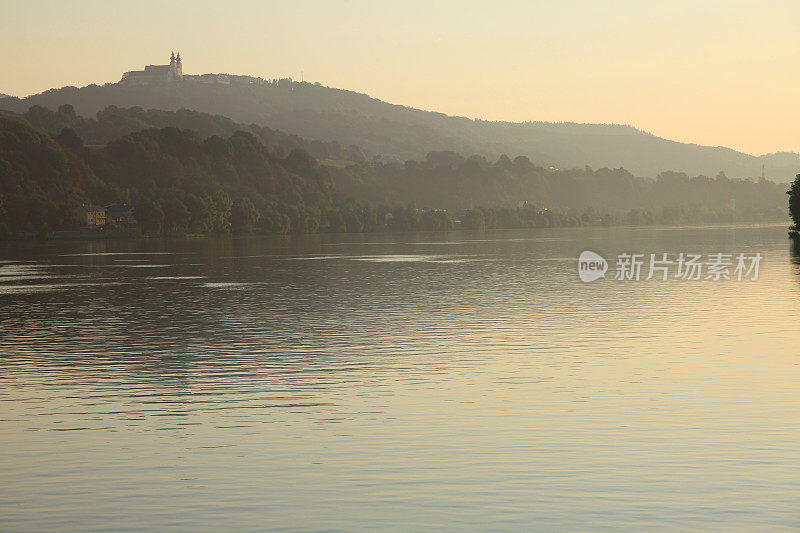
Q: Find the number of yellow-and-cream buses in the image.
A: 0